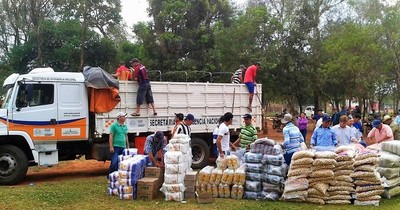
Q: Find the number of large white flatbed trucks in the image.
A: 1